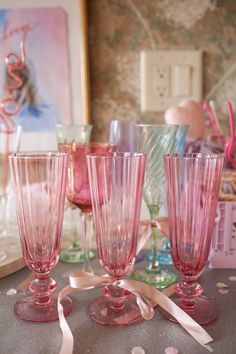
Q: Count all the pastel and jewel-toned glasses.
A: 8